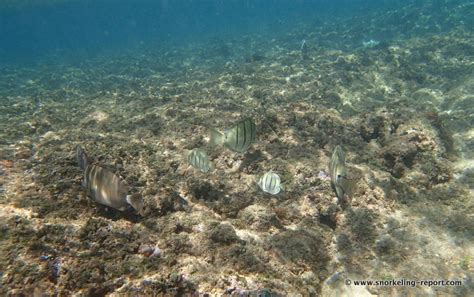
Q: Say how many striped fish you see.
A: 5